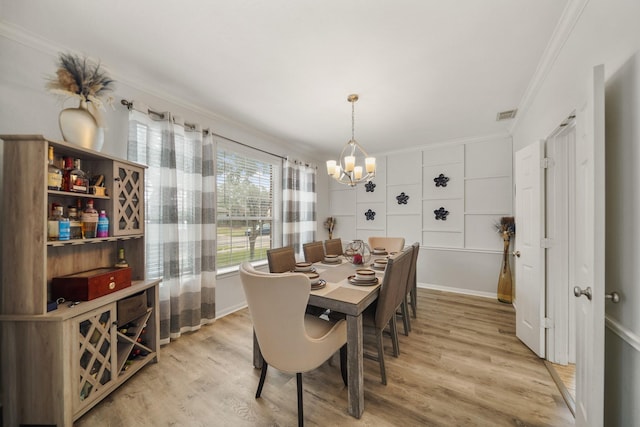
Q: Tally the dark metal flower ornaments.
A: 5